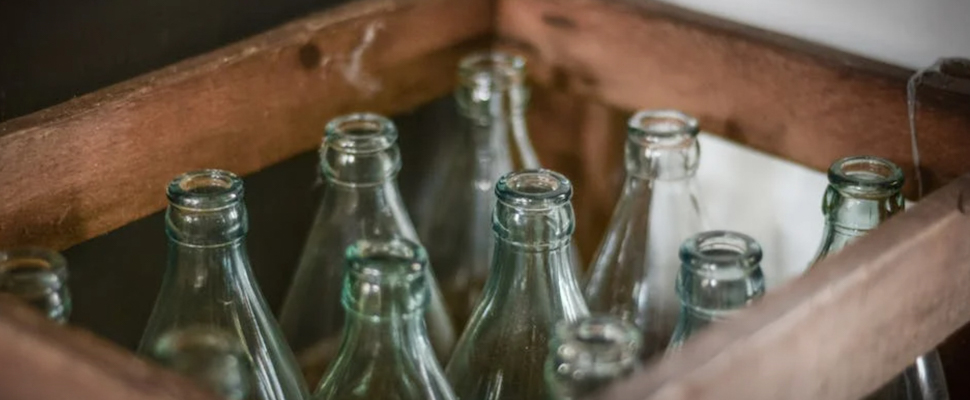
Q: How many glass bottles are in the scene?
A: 11